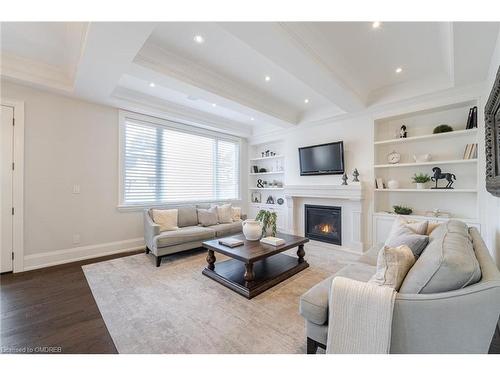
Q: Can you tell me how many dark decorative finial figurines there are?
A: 2